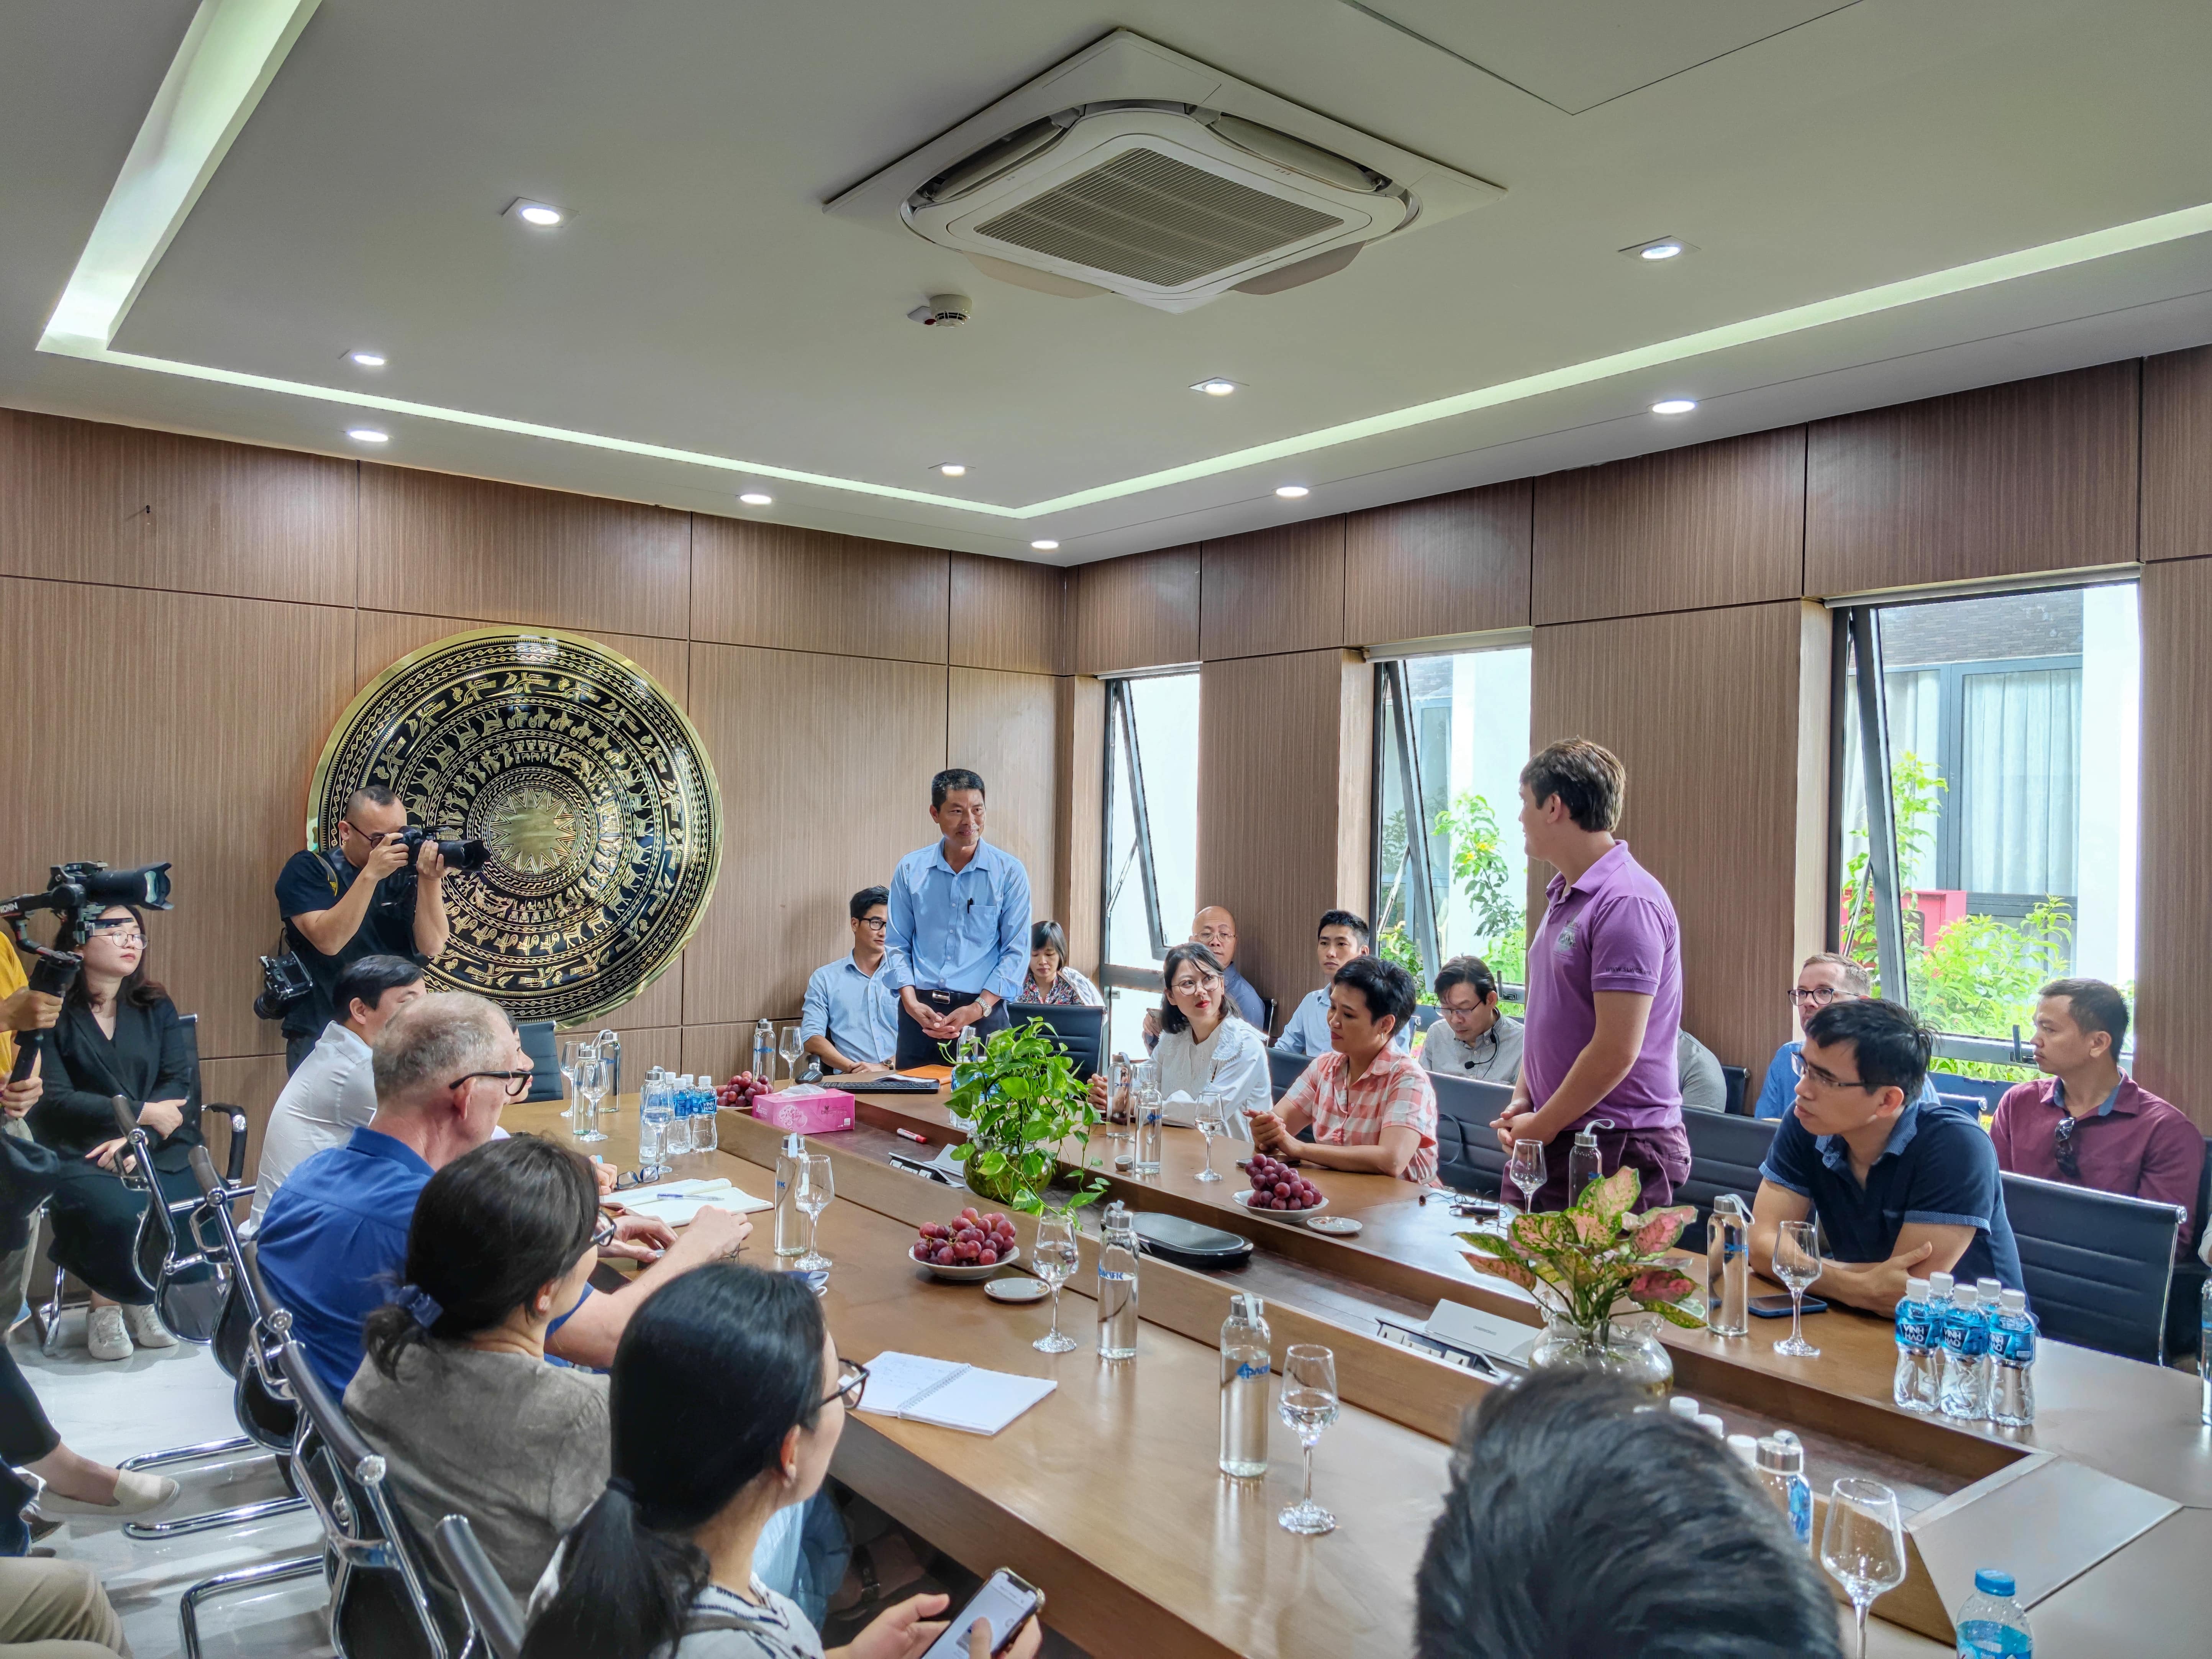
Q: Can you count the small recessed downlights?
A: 10